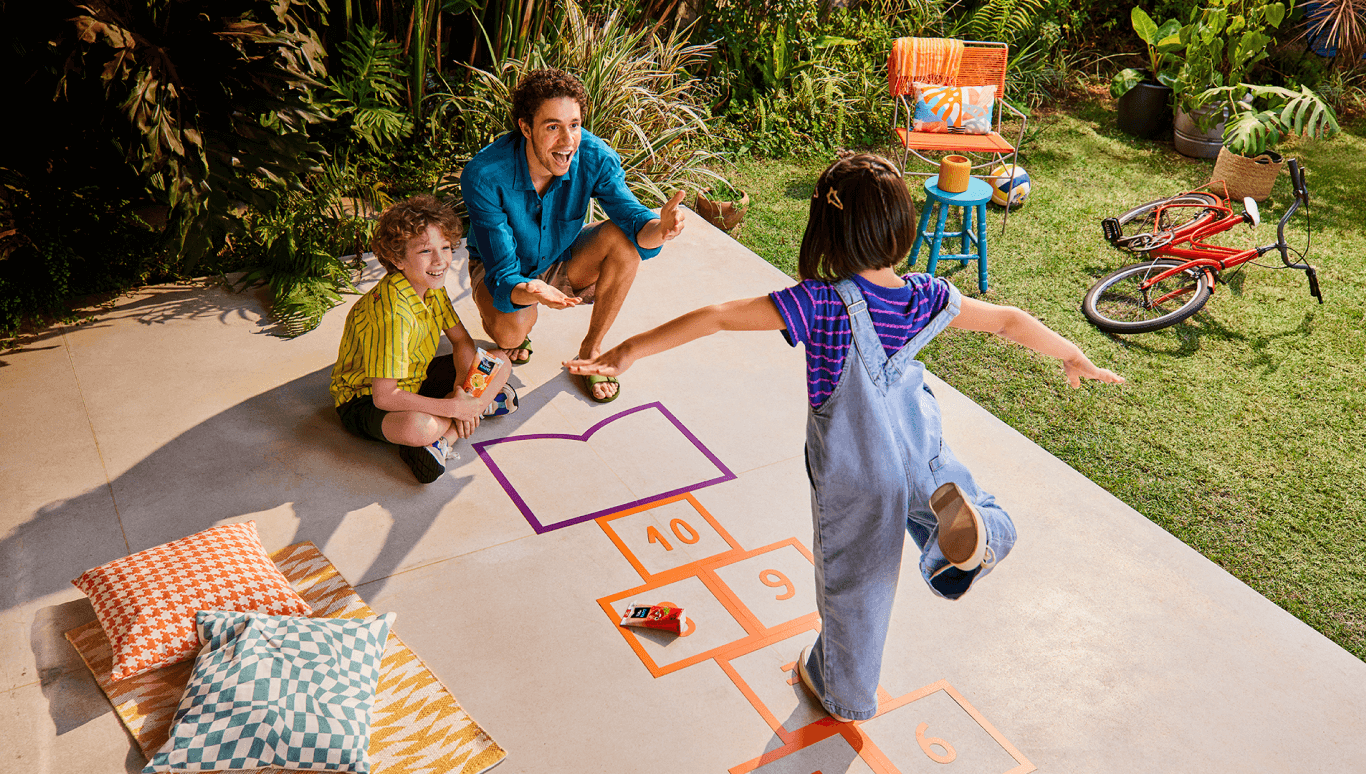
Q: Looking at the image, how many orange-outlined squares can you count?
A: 6